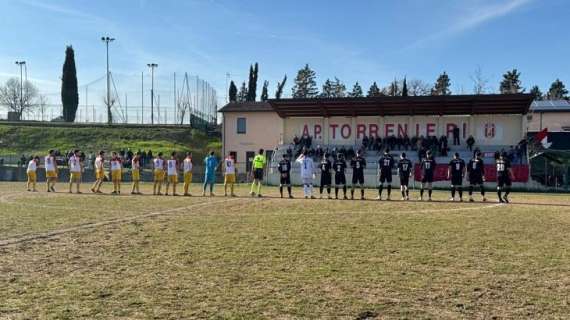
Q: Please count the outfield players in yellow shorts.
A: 10